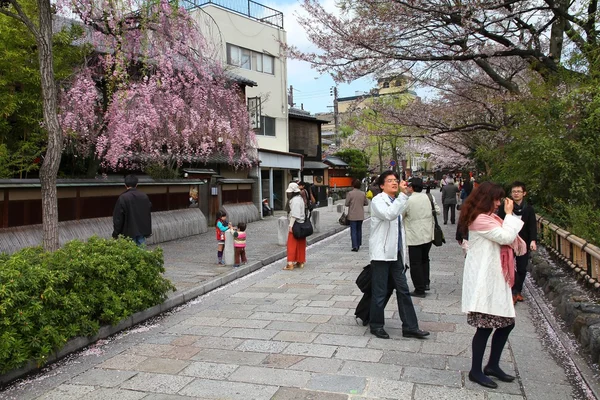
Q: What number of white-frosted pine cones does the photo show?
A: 0